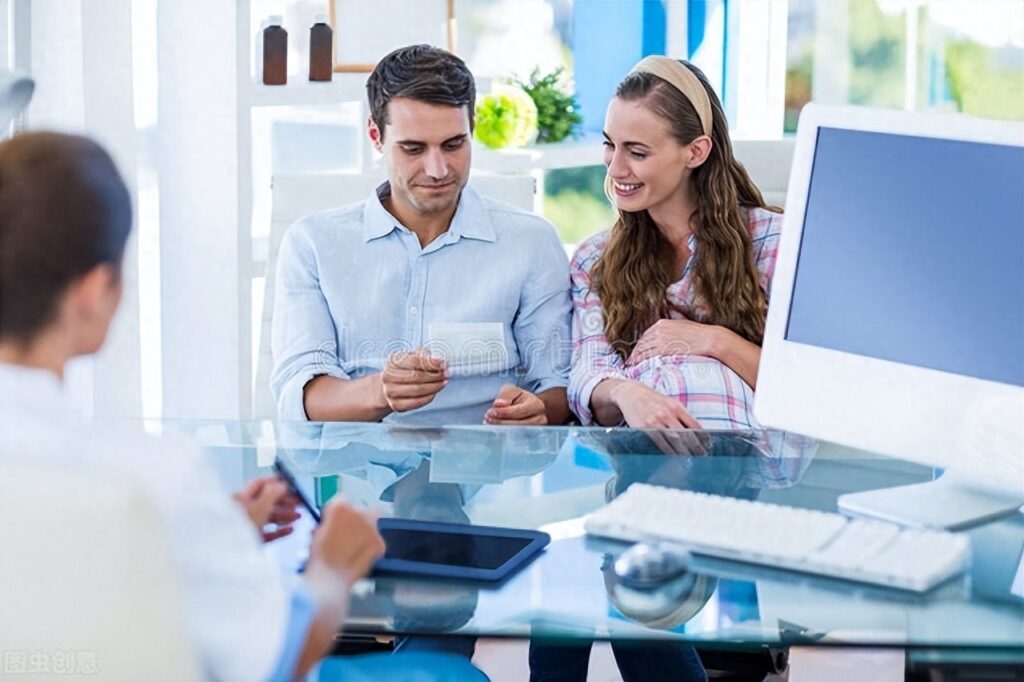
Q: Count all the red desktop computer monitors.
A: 0